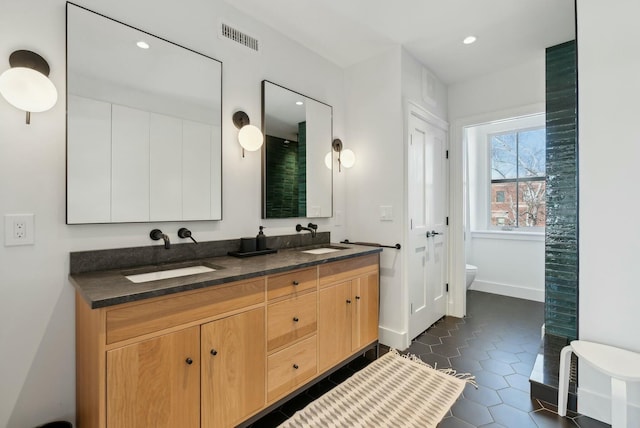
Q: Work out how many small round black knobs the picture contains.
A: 7